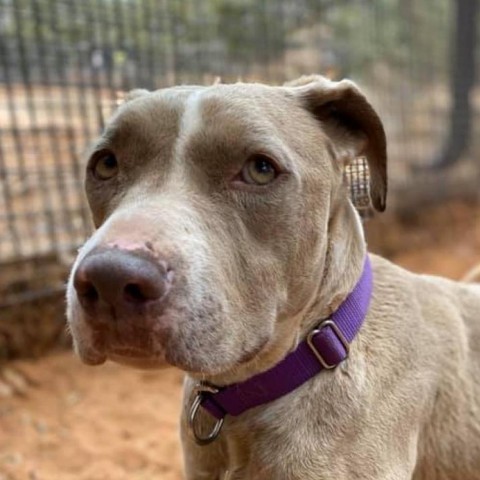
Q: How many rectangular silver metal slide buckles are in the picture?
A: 1